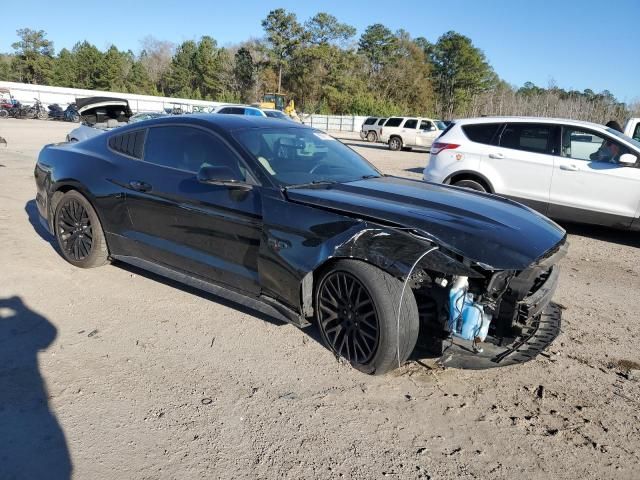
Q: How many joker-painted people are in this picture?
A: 0